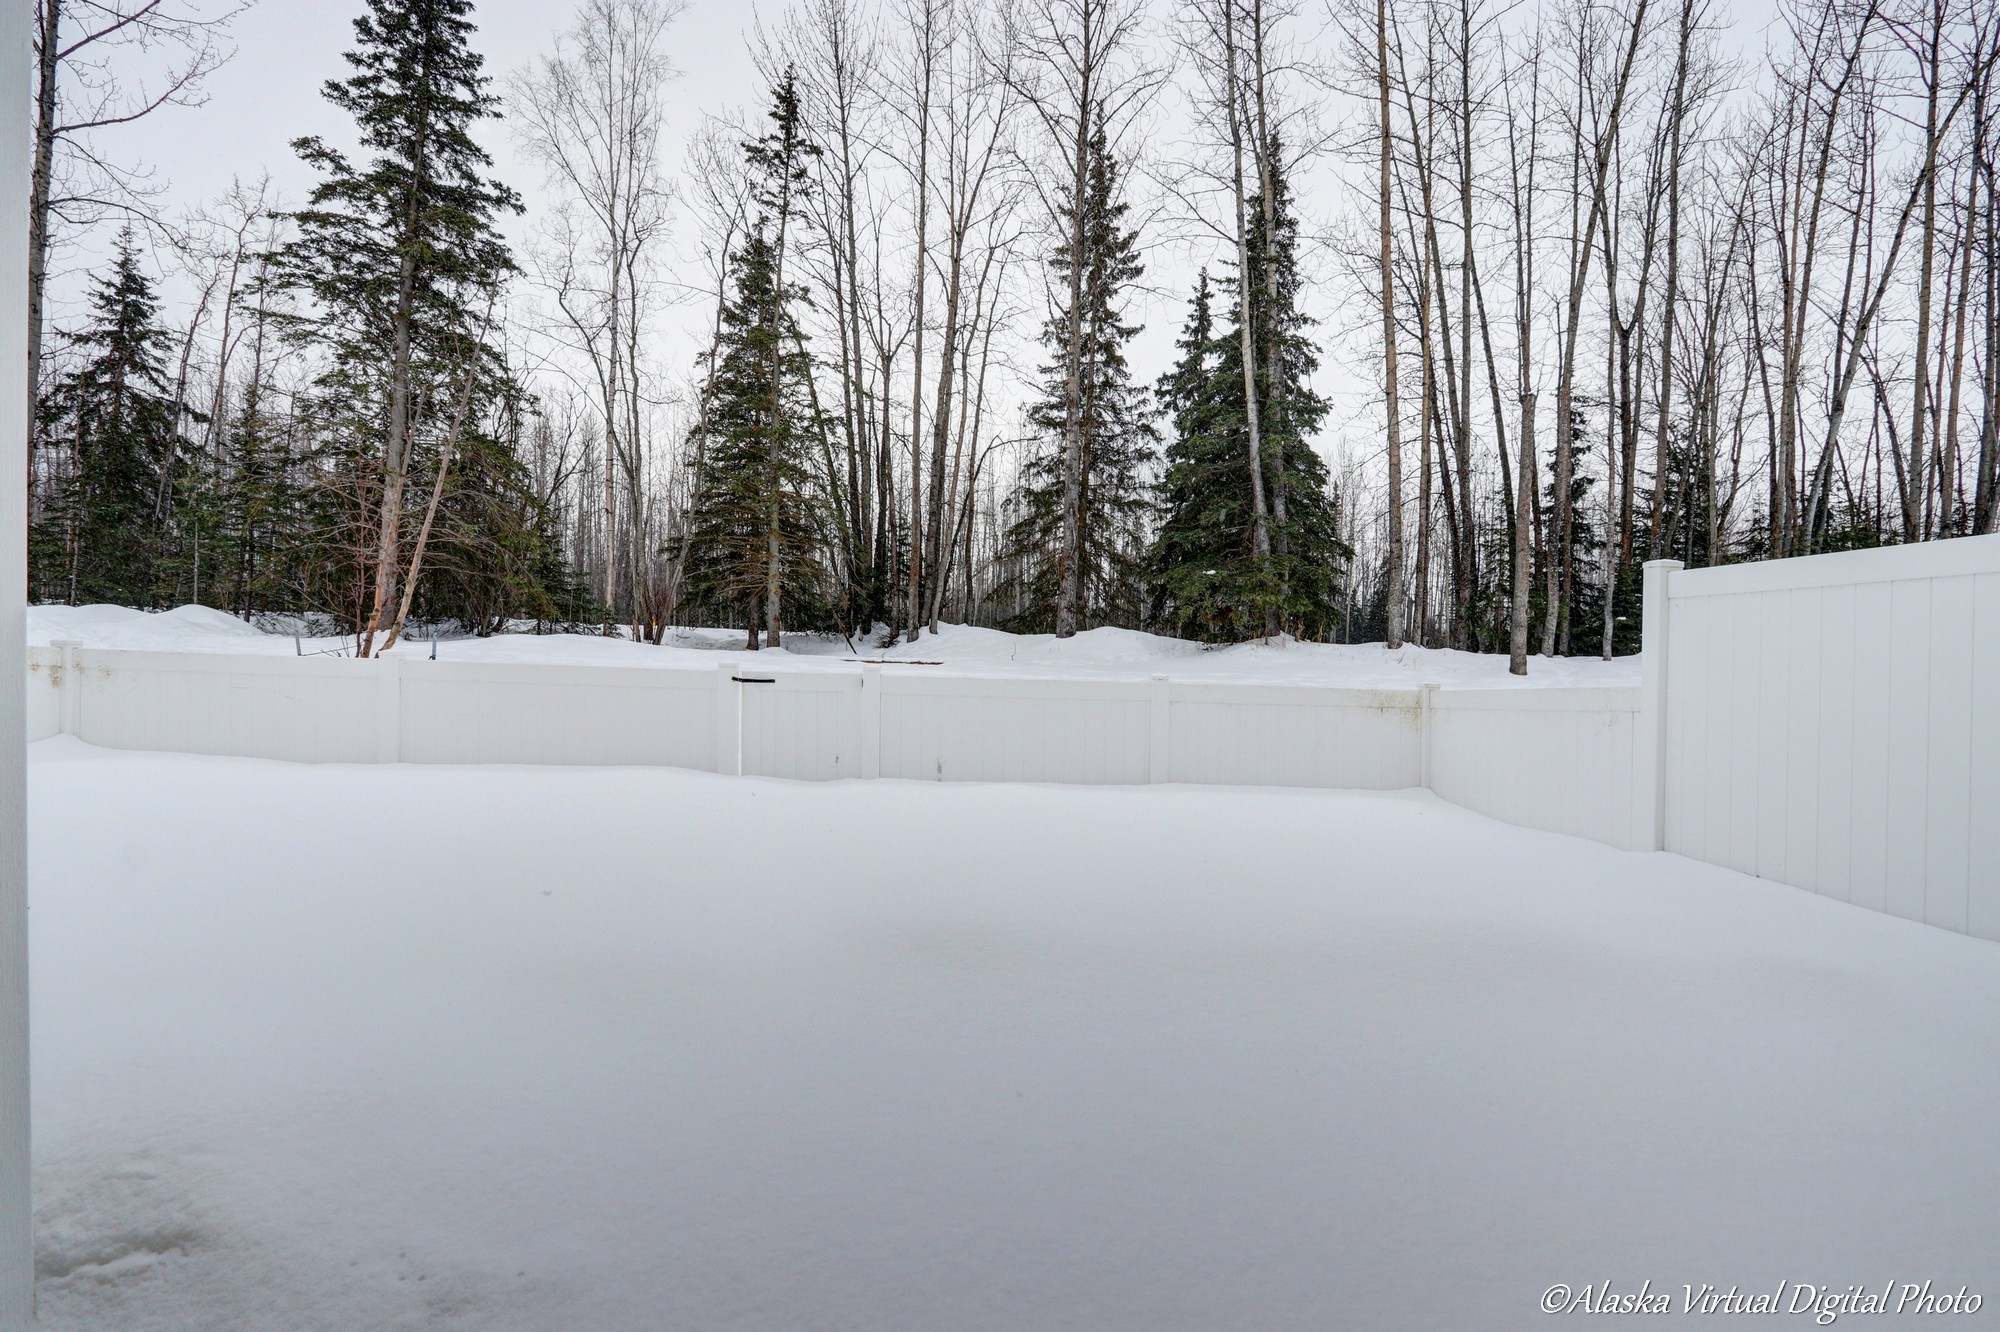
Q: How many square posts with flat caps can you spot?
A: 7